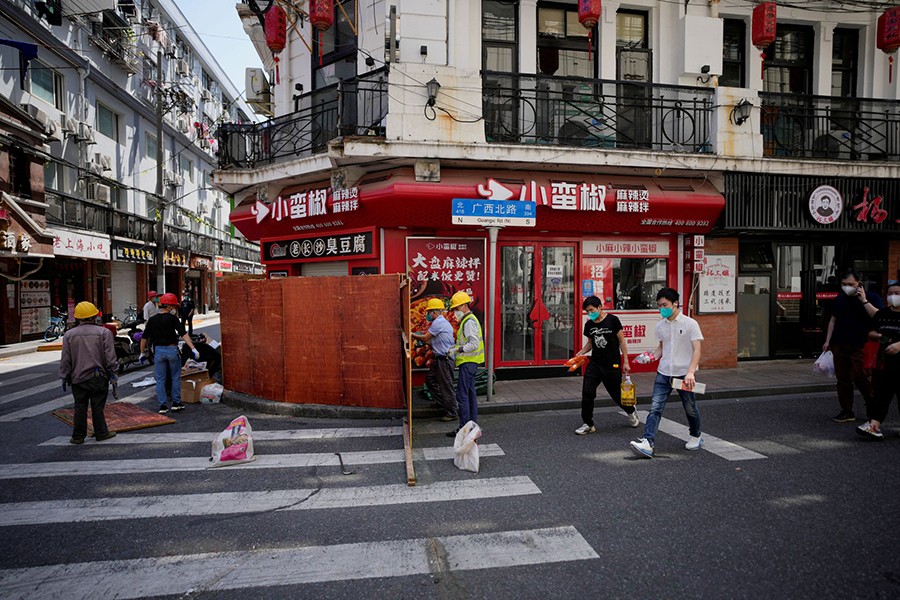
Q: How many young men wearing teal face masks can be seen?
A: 2